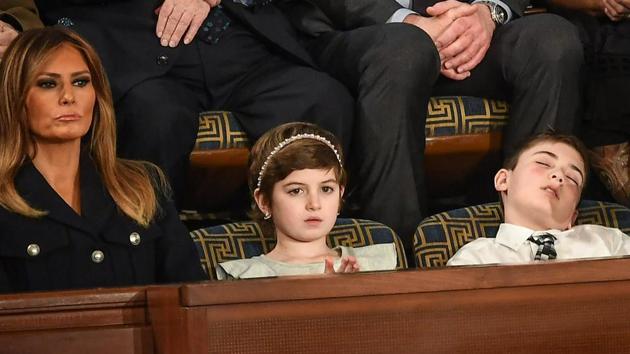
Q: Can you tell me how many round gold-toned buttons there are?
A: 3